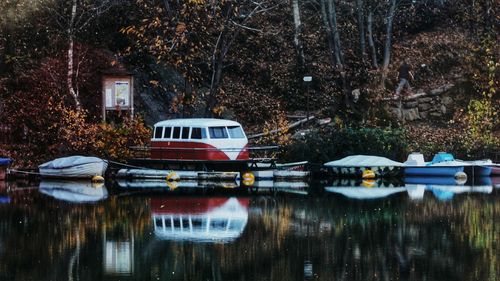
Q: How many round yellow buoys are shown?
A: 4